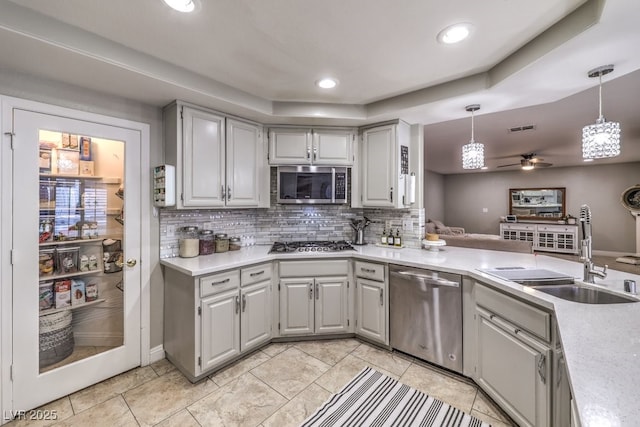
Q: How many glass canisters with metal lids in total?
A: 4